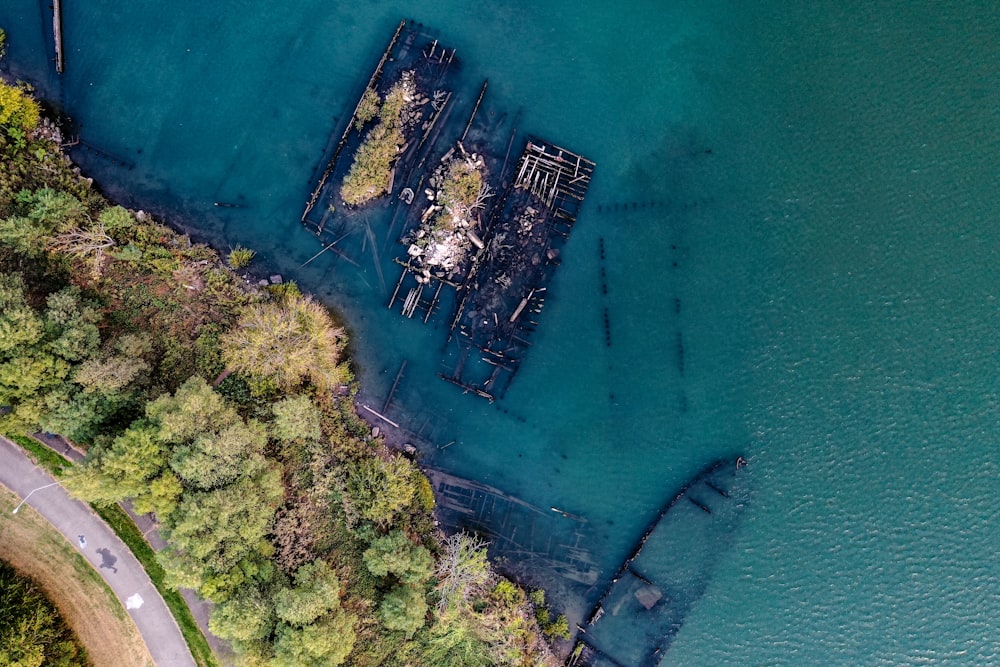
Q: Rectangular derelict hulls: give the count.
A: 3